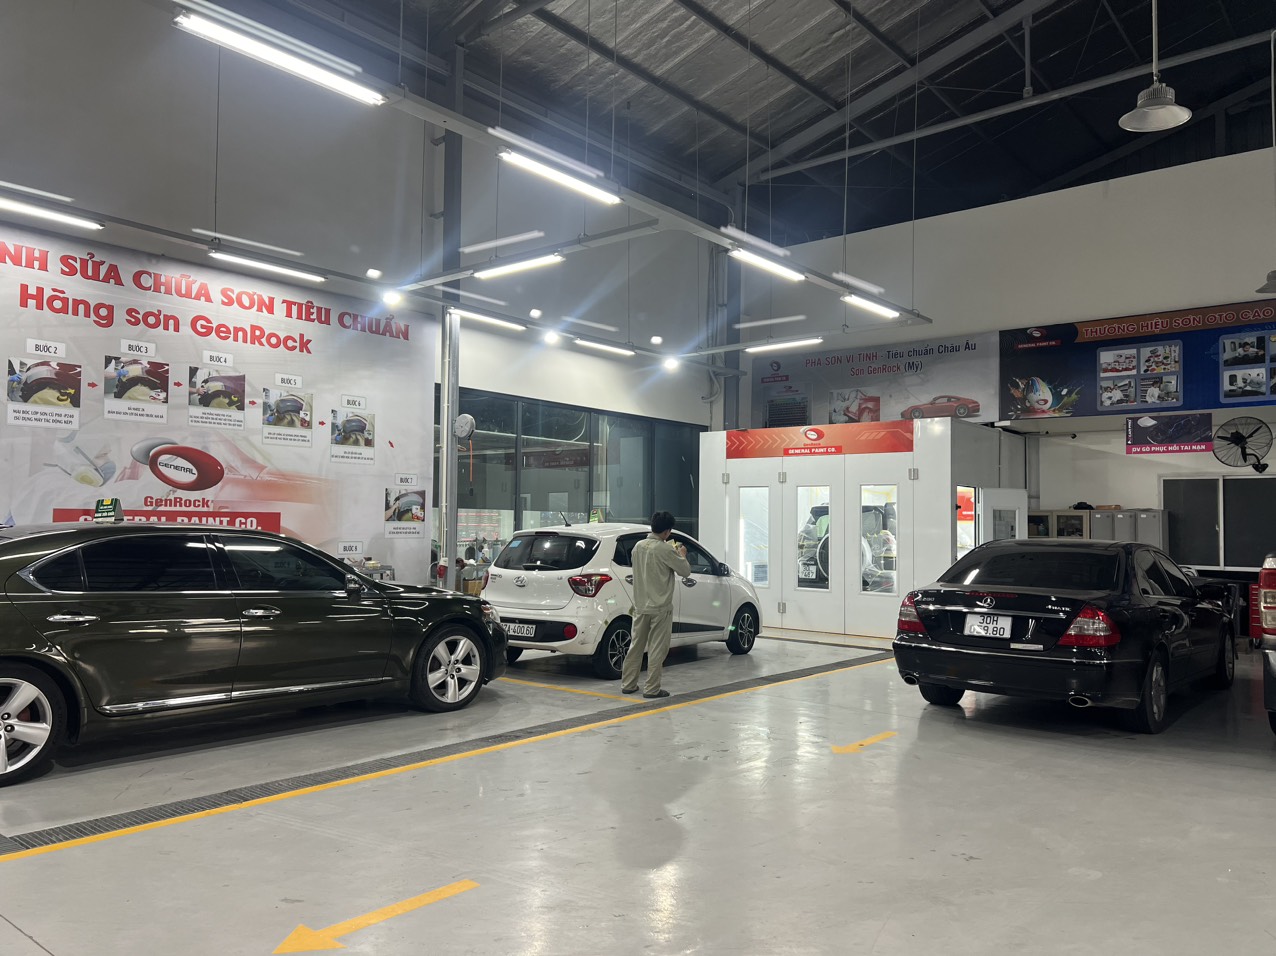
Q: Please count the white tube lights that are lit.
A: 10